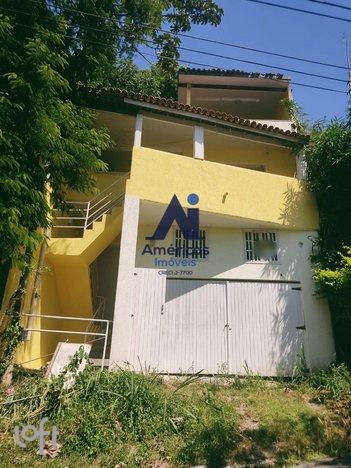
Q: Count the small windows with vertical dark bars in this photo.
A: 2